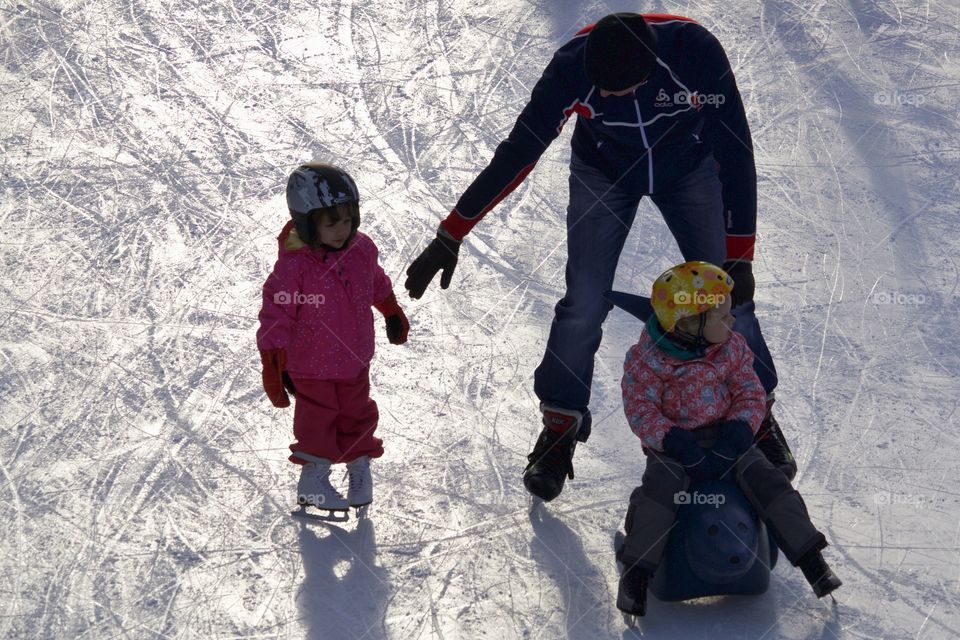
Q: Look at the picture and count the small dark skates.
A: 2